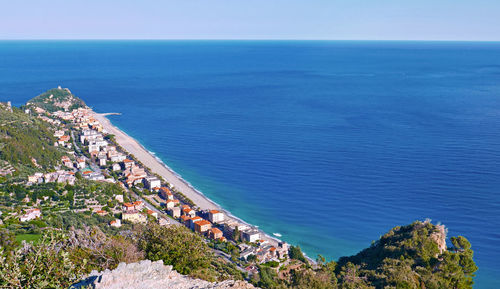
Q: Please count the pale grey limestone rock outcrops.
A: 2